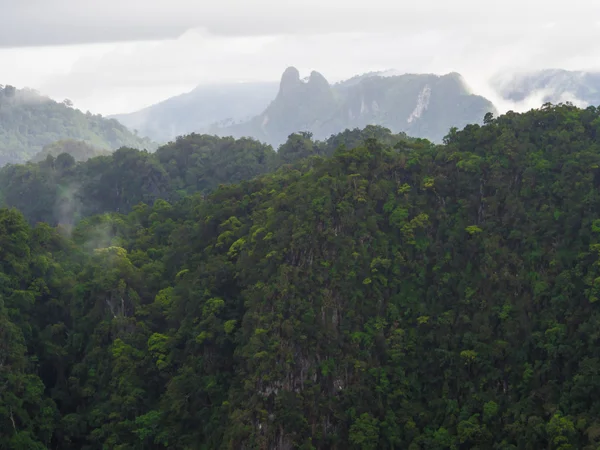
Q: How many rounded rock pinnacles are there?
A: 2